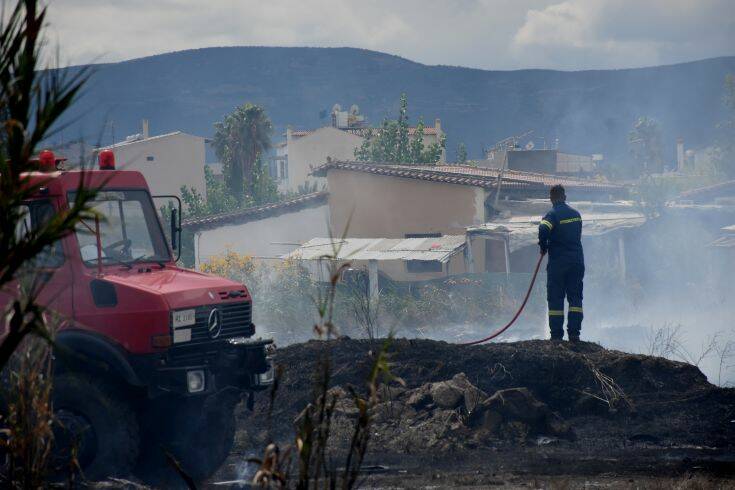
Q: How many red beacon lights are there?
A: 2